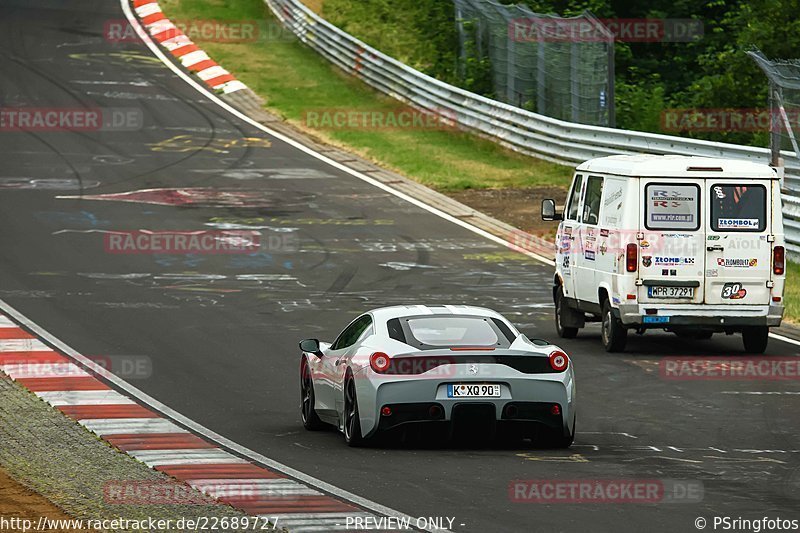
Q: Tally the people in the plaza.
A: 0